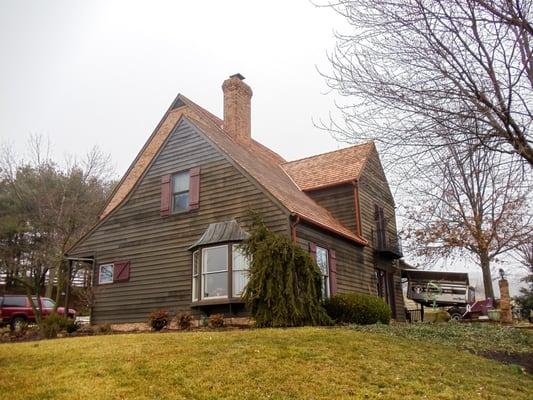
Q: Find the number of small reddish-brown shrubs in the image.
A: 3